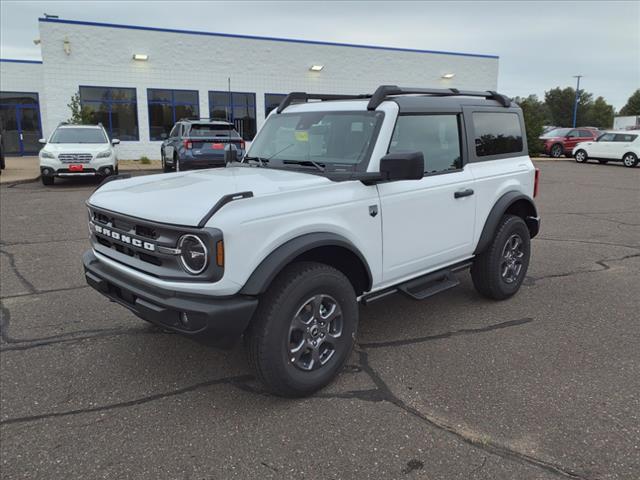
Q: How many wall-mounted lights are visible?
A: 3